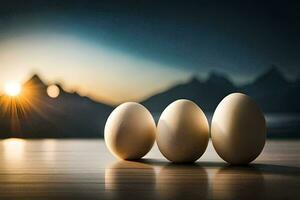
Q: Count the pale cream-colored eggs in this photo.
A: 3